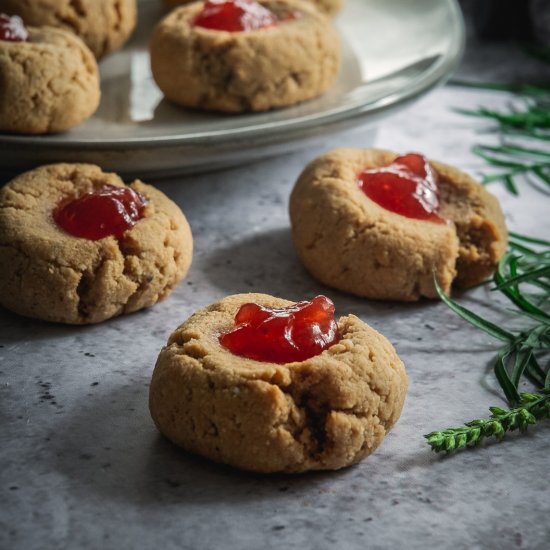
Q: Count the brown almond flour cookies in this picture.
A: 7